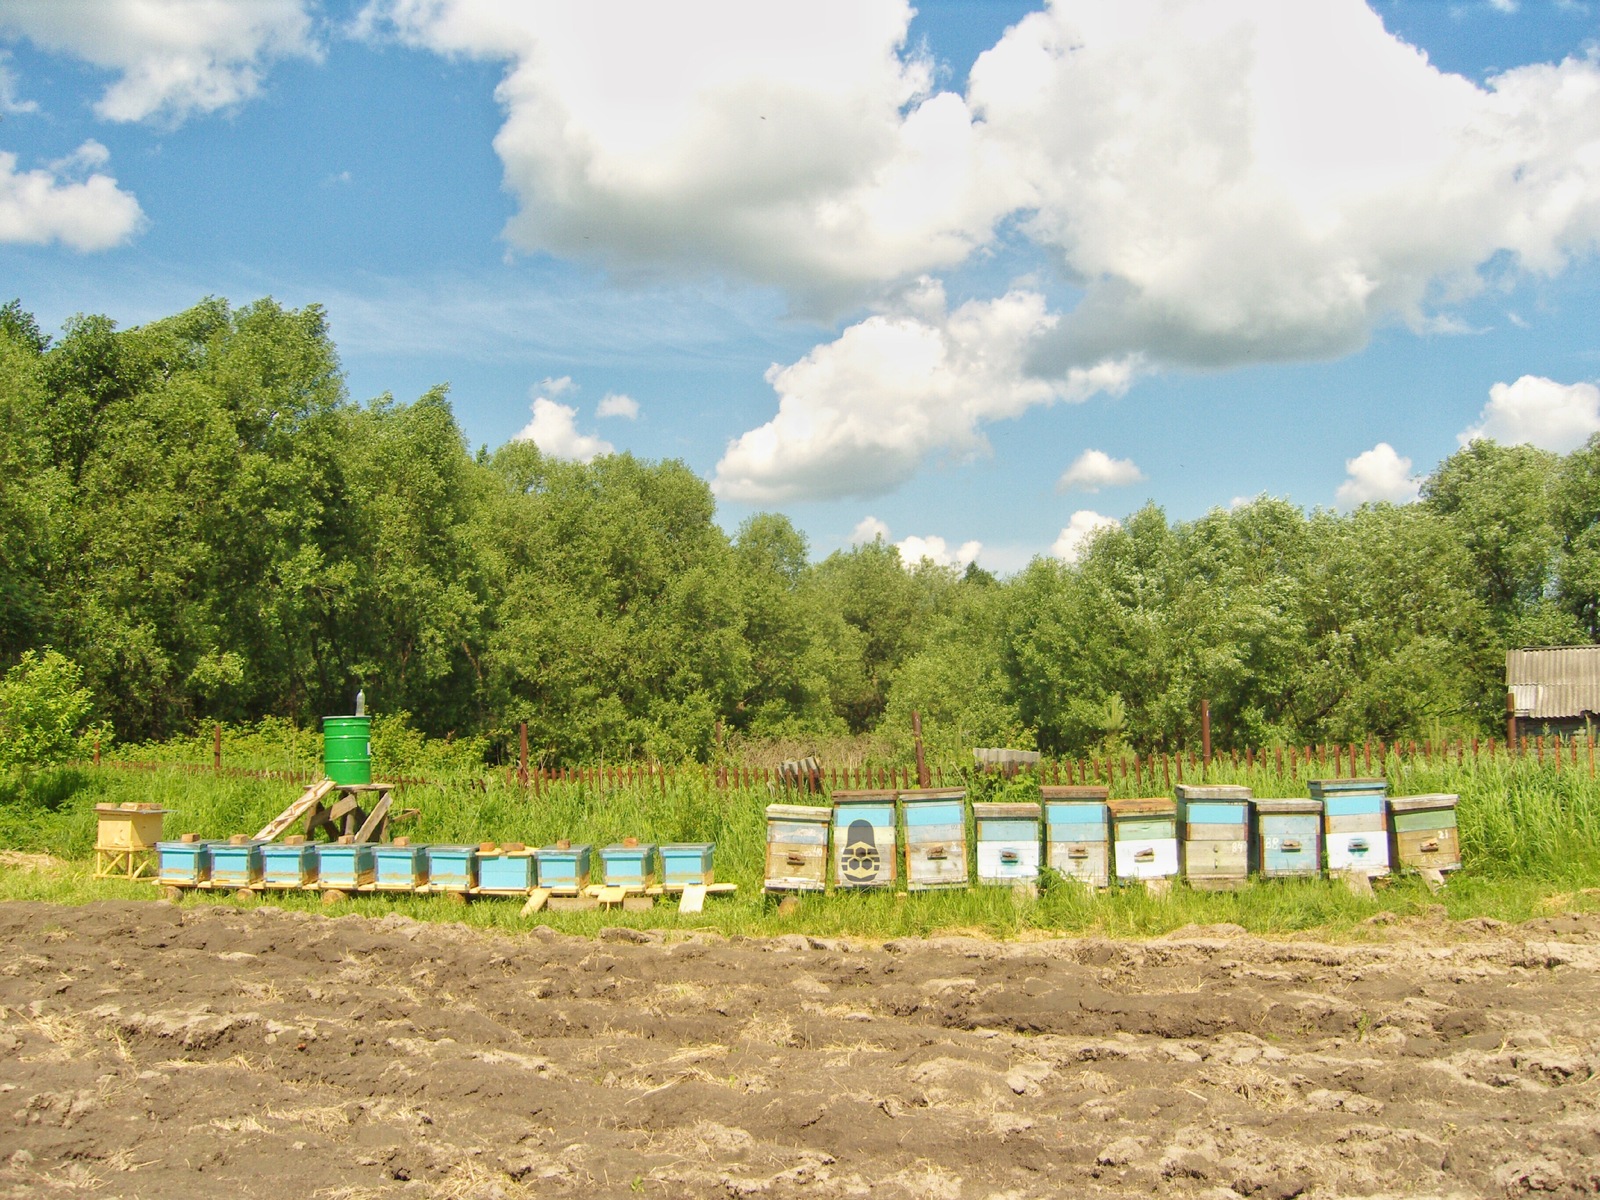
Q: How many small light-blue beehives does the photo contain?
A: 10